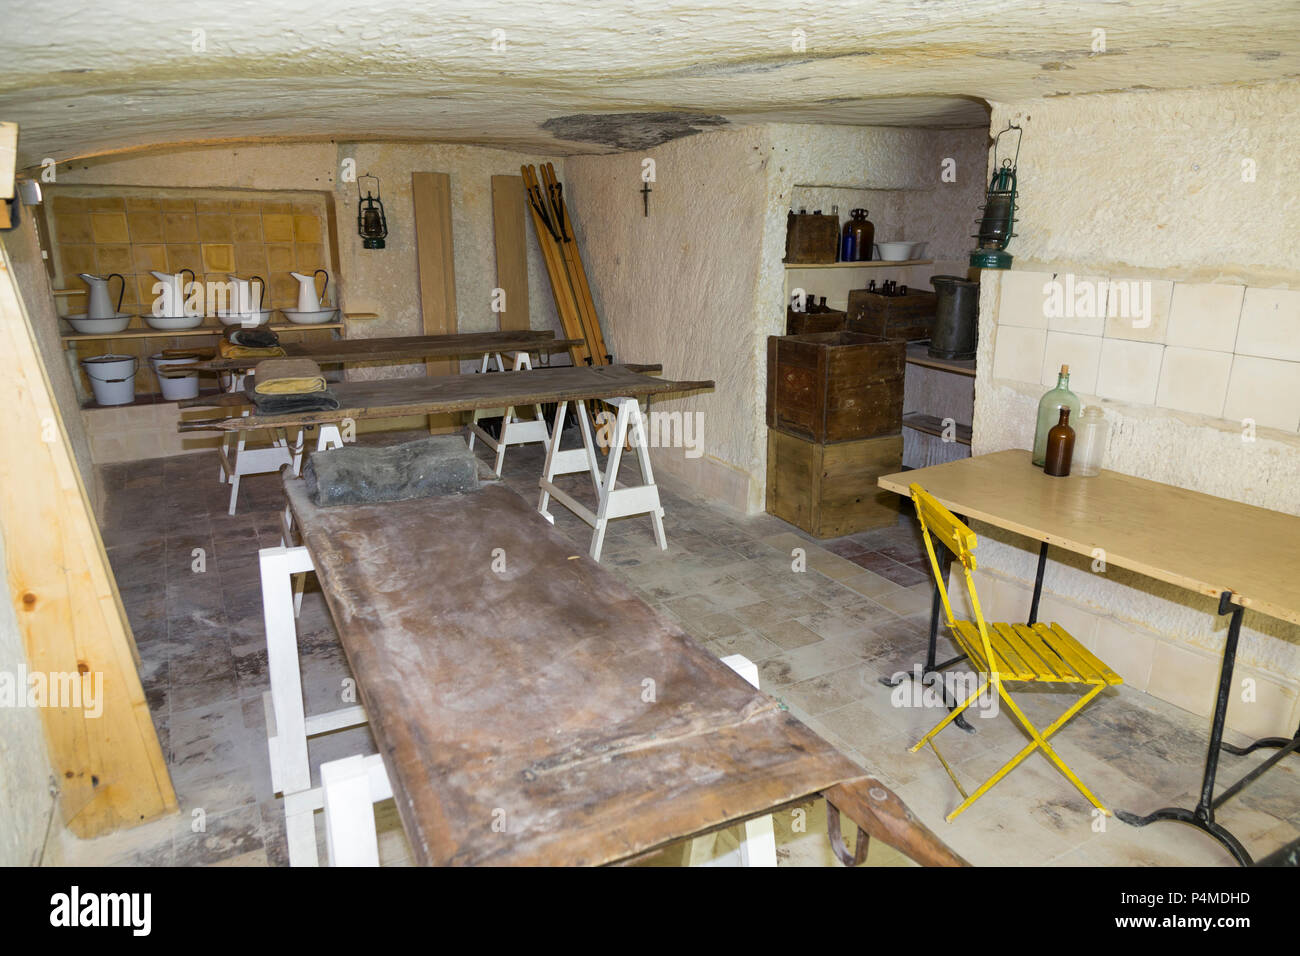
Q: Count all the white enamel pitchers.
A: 4